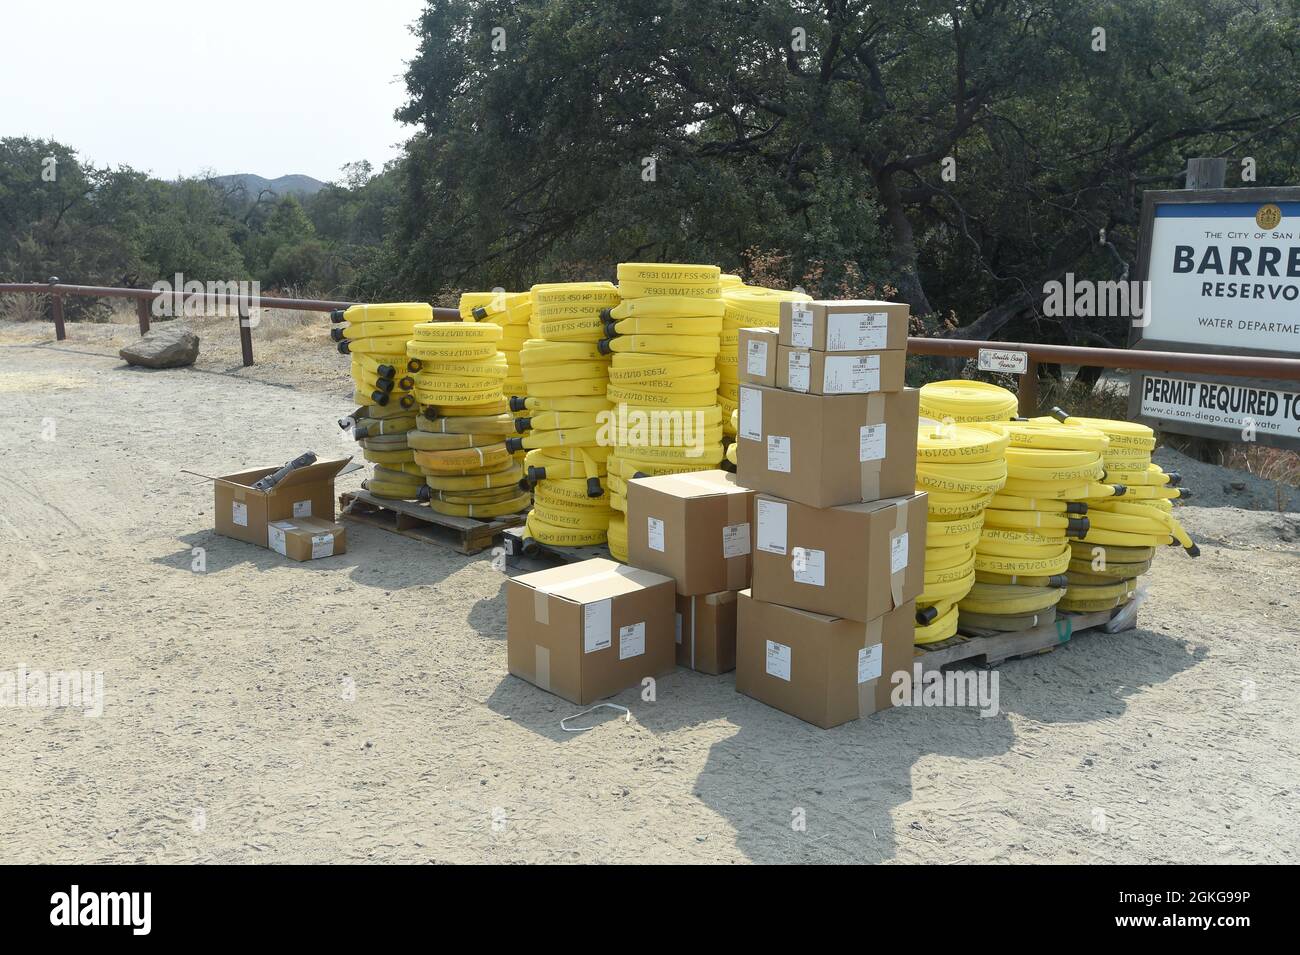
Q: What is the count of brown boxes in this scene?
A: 11